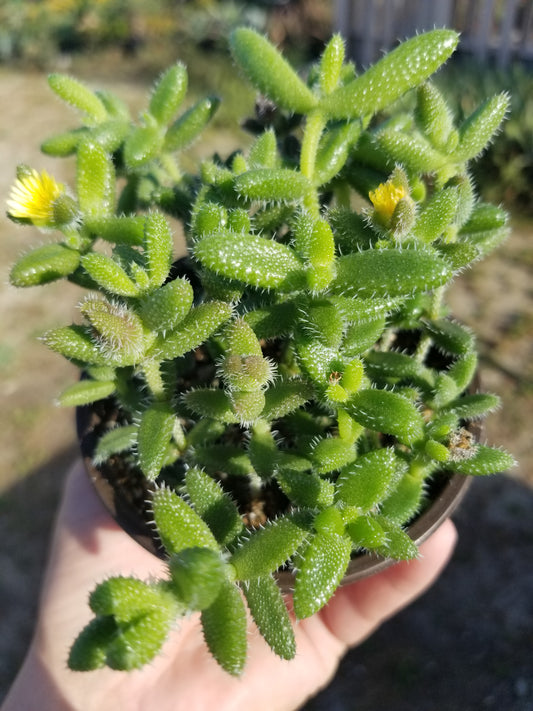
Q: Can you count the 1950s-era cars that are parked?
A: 0